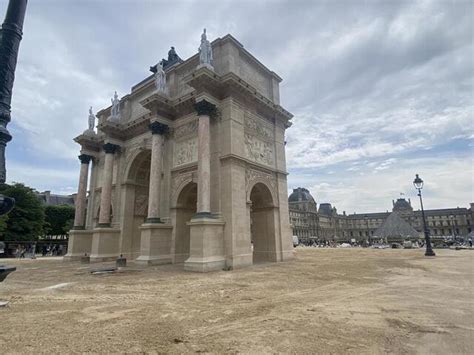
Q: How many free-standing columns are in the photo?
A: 4